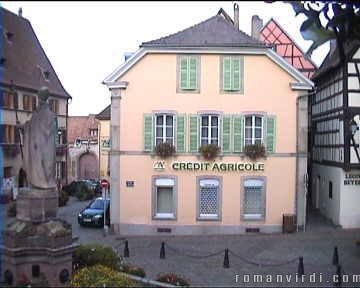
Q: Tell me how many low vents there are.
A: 2